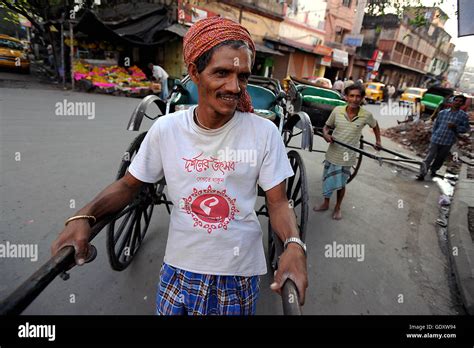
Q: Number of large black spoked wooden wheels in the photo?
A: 3